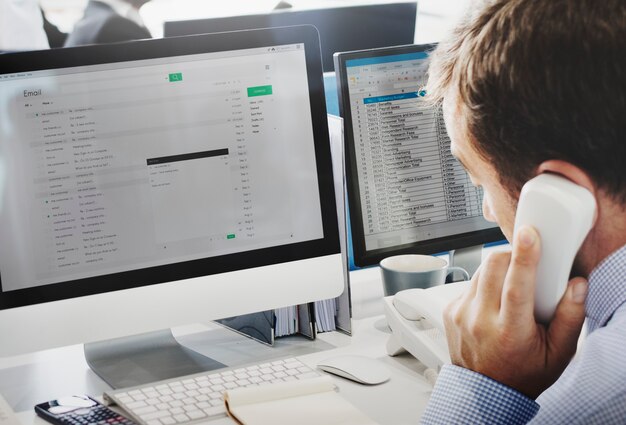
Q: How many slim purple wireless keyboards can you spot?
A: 0